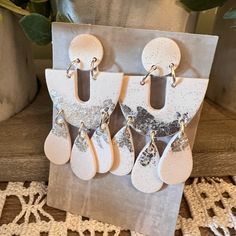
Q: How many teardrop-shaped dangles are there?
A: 6